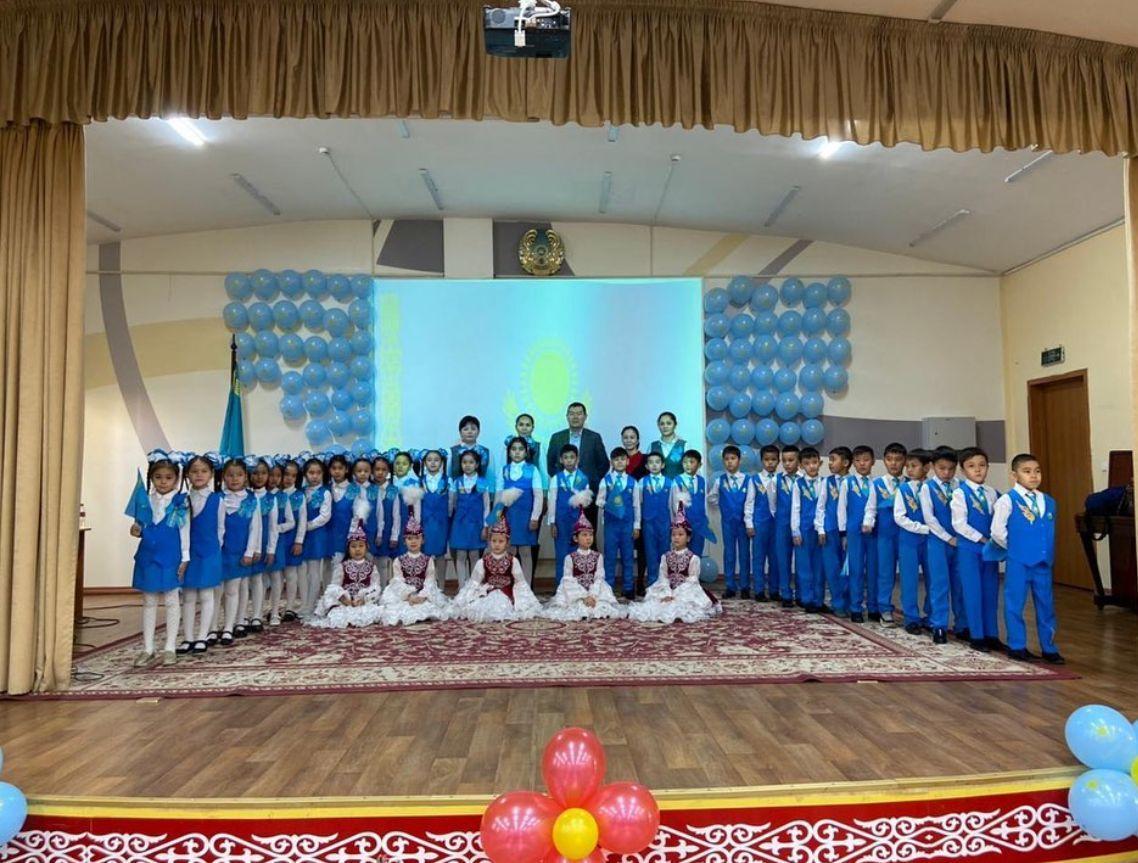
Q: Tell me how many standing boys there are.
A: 15